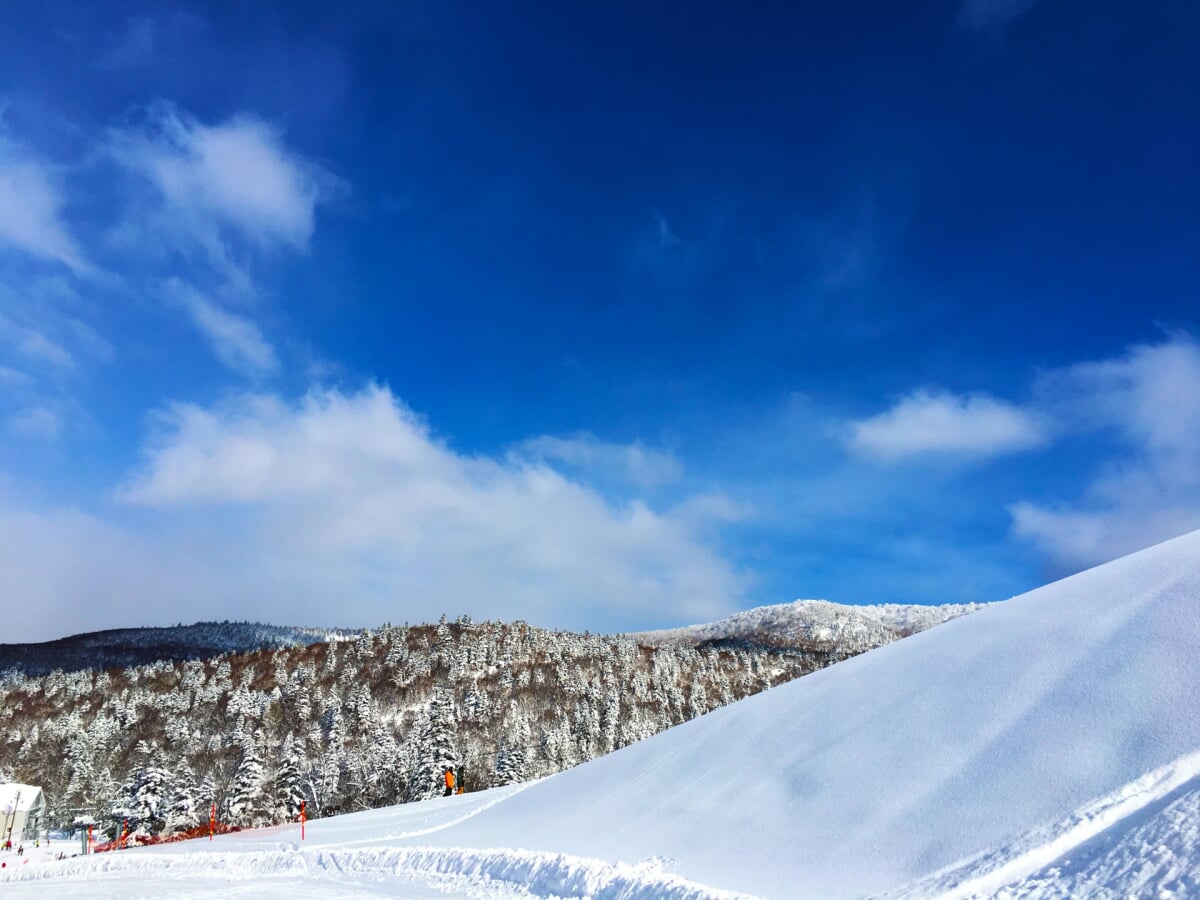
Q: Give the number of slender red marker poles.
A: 4